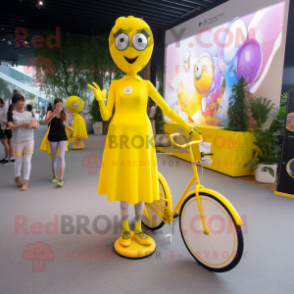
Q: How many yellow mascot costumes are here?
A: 2